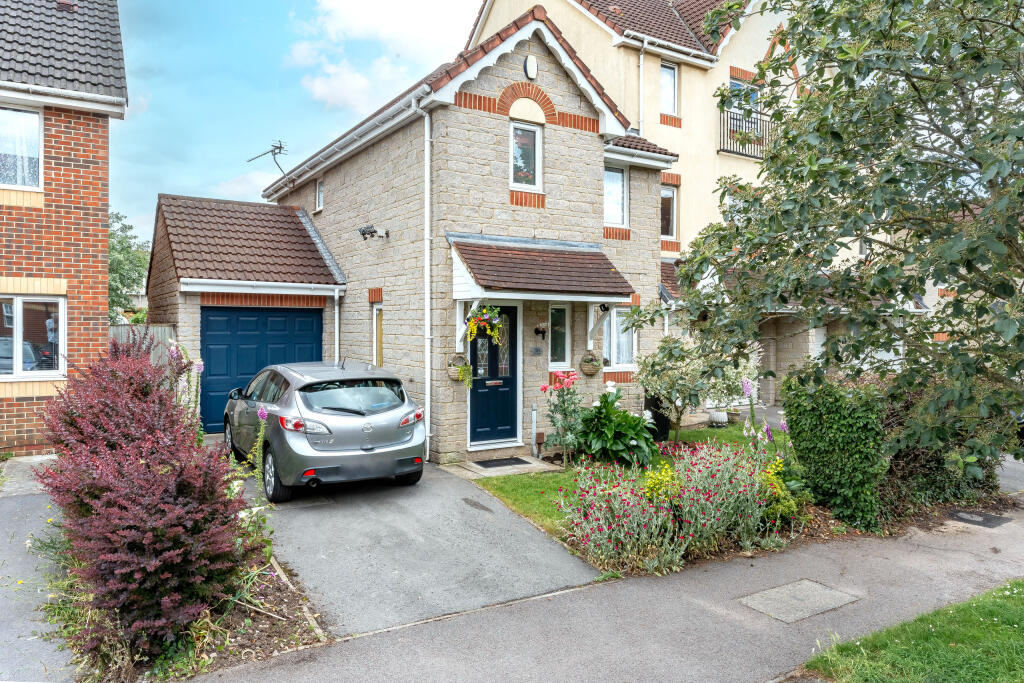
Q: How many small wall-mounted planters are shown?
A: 2